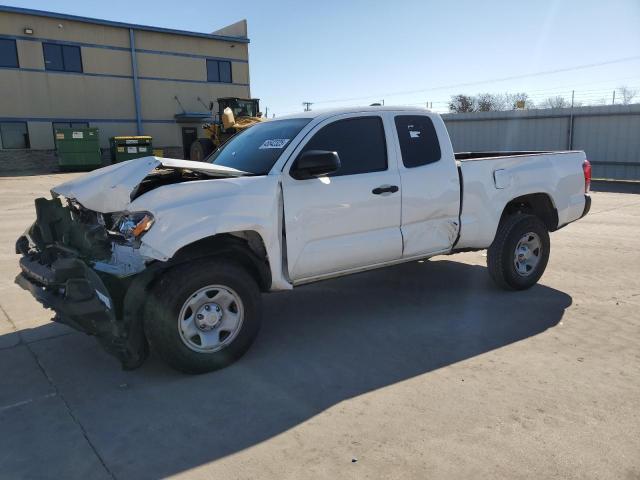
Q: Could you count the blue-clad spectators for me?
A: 0